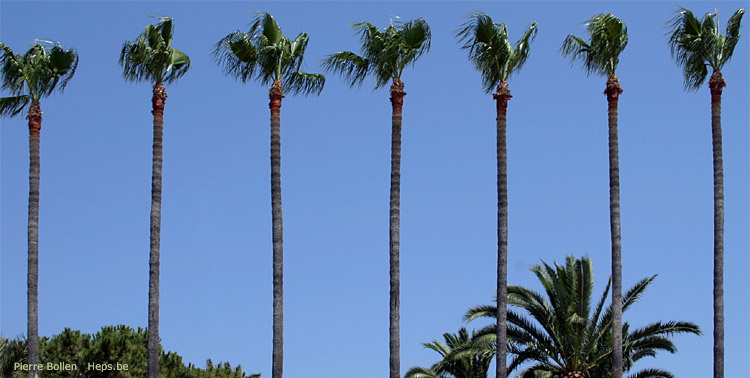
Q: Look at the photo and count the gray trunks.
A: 7